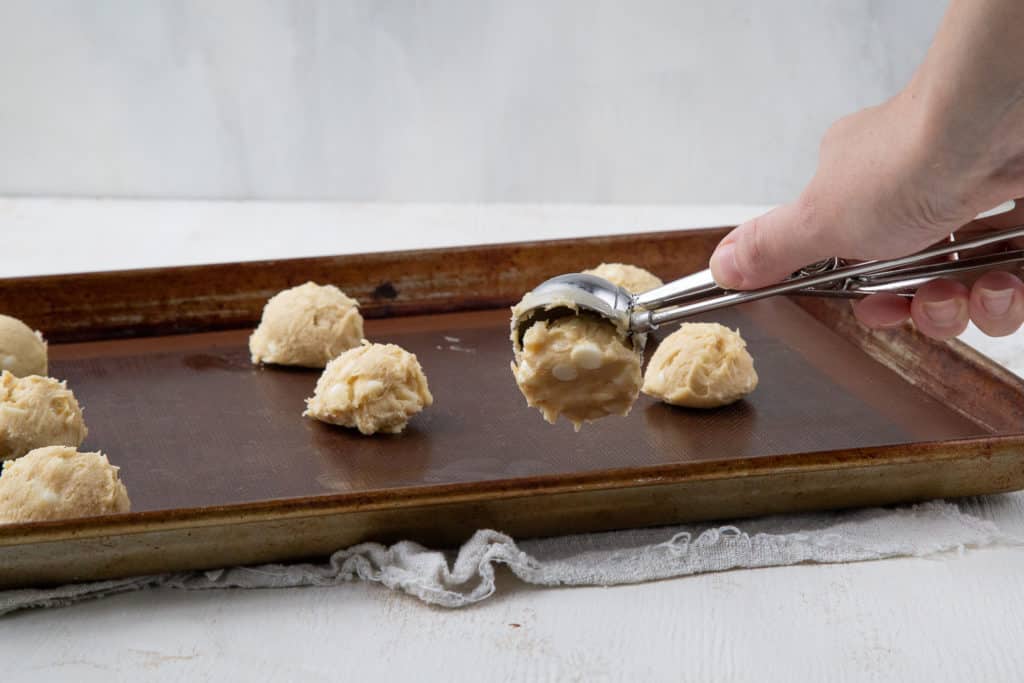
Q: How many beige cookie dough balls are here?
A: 8